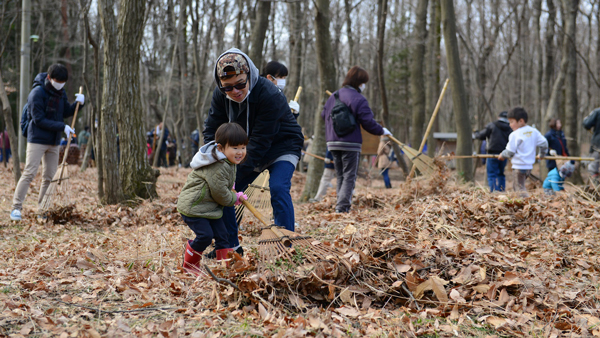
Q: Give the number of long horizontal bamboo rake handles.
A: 1